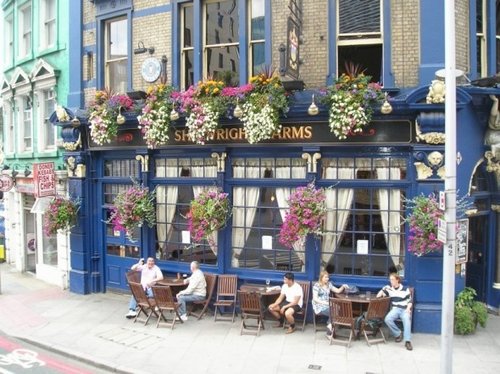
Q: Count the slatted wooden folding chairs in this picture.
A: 11